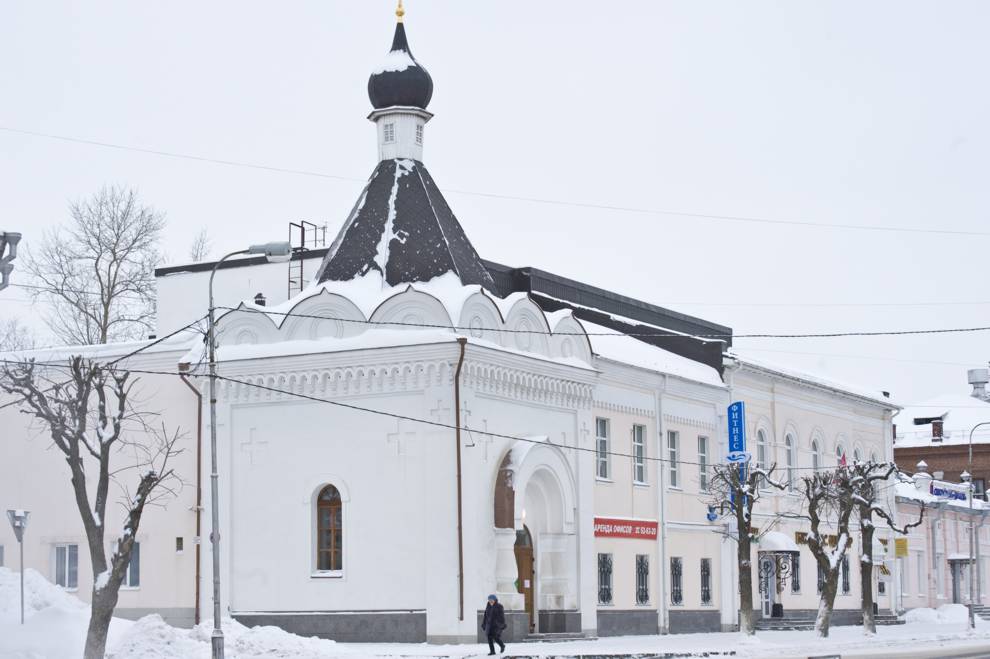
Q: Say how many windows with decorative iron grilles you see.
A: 7